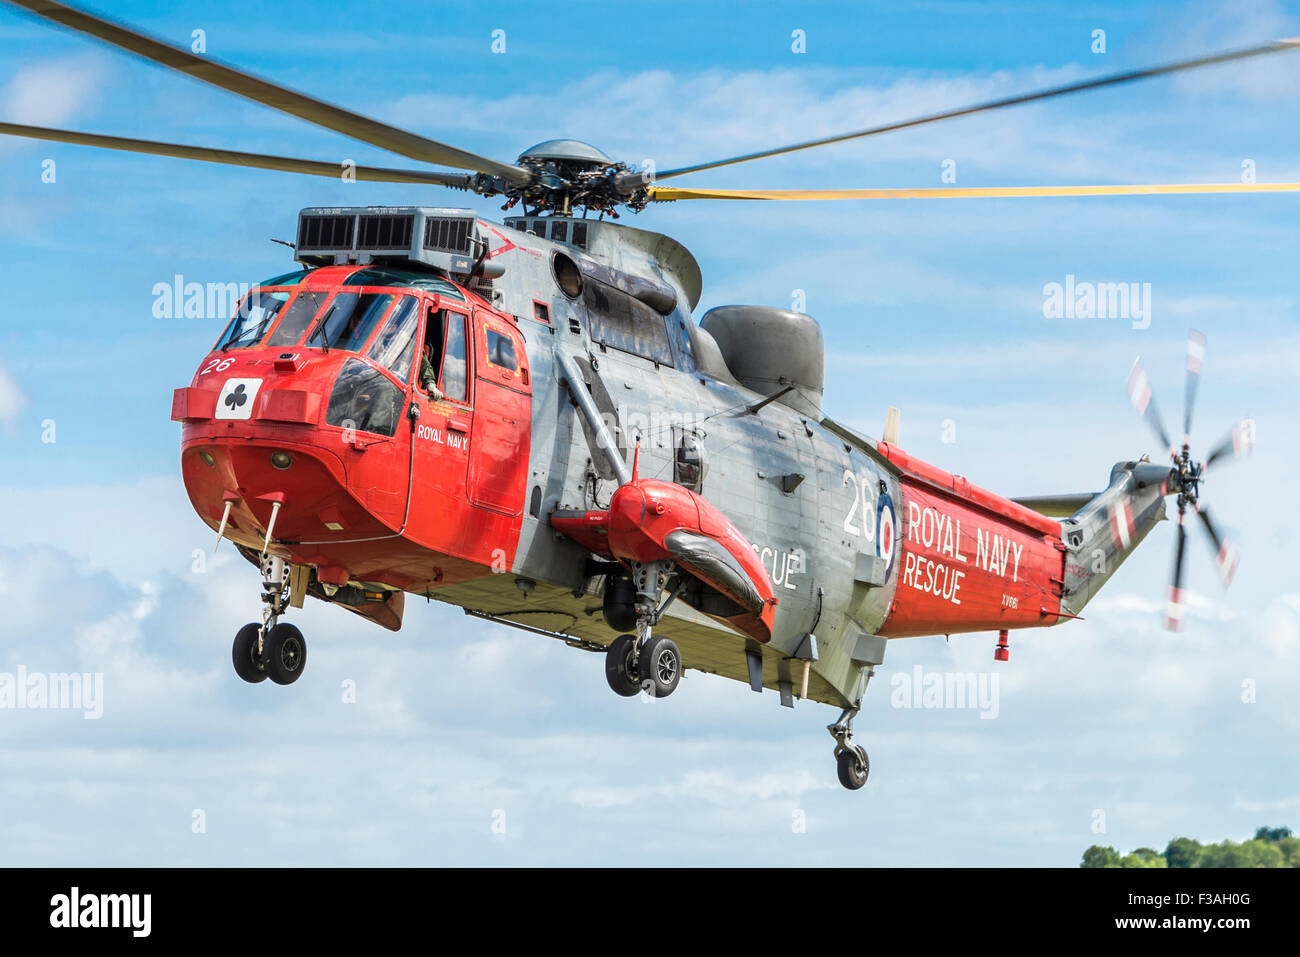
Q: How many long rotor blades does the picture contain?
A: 4